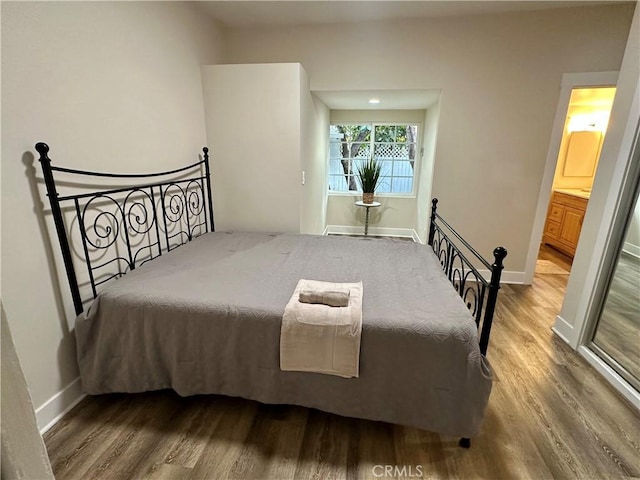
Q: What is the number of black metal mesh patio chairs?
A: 0